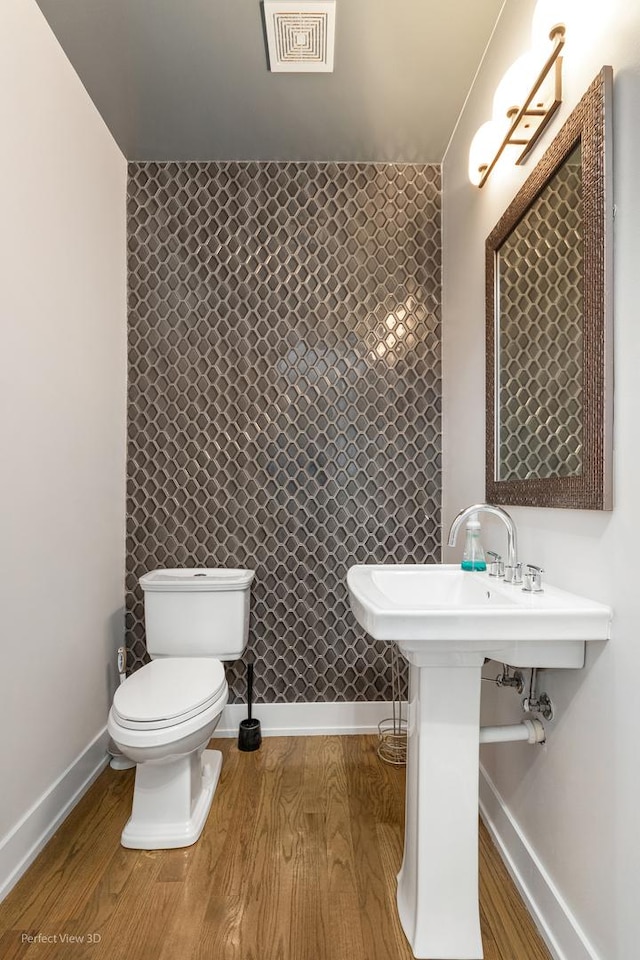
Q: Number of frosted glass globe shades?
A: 3